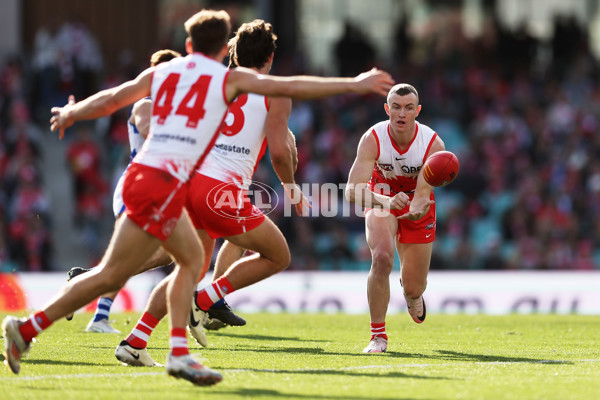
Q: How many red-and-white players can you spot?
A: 3